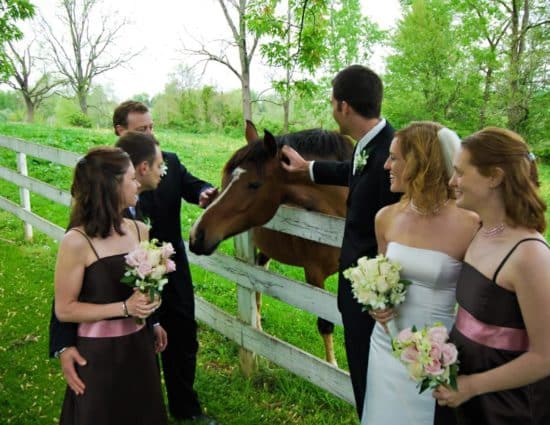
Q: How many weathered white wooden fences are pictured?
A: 1